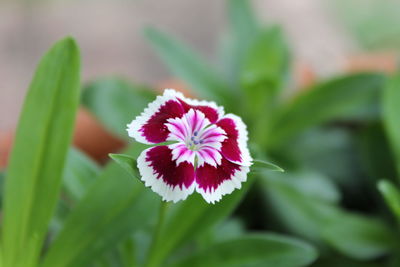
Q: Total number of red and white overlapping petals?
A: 5